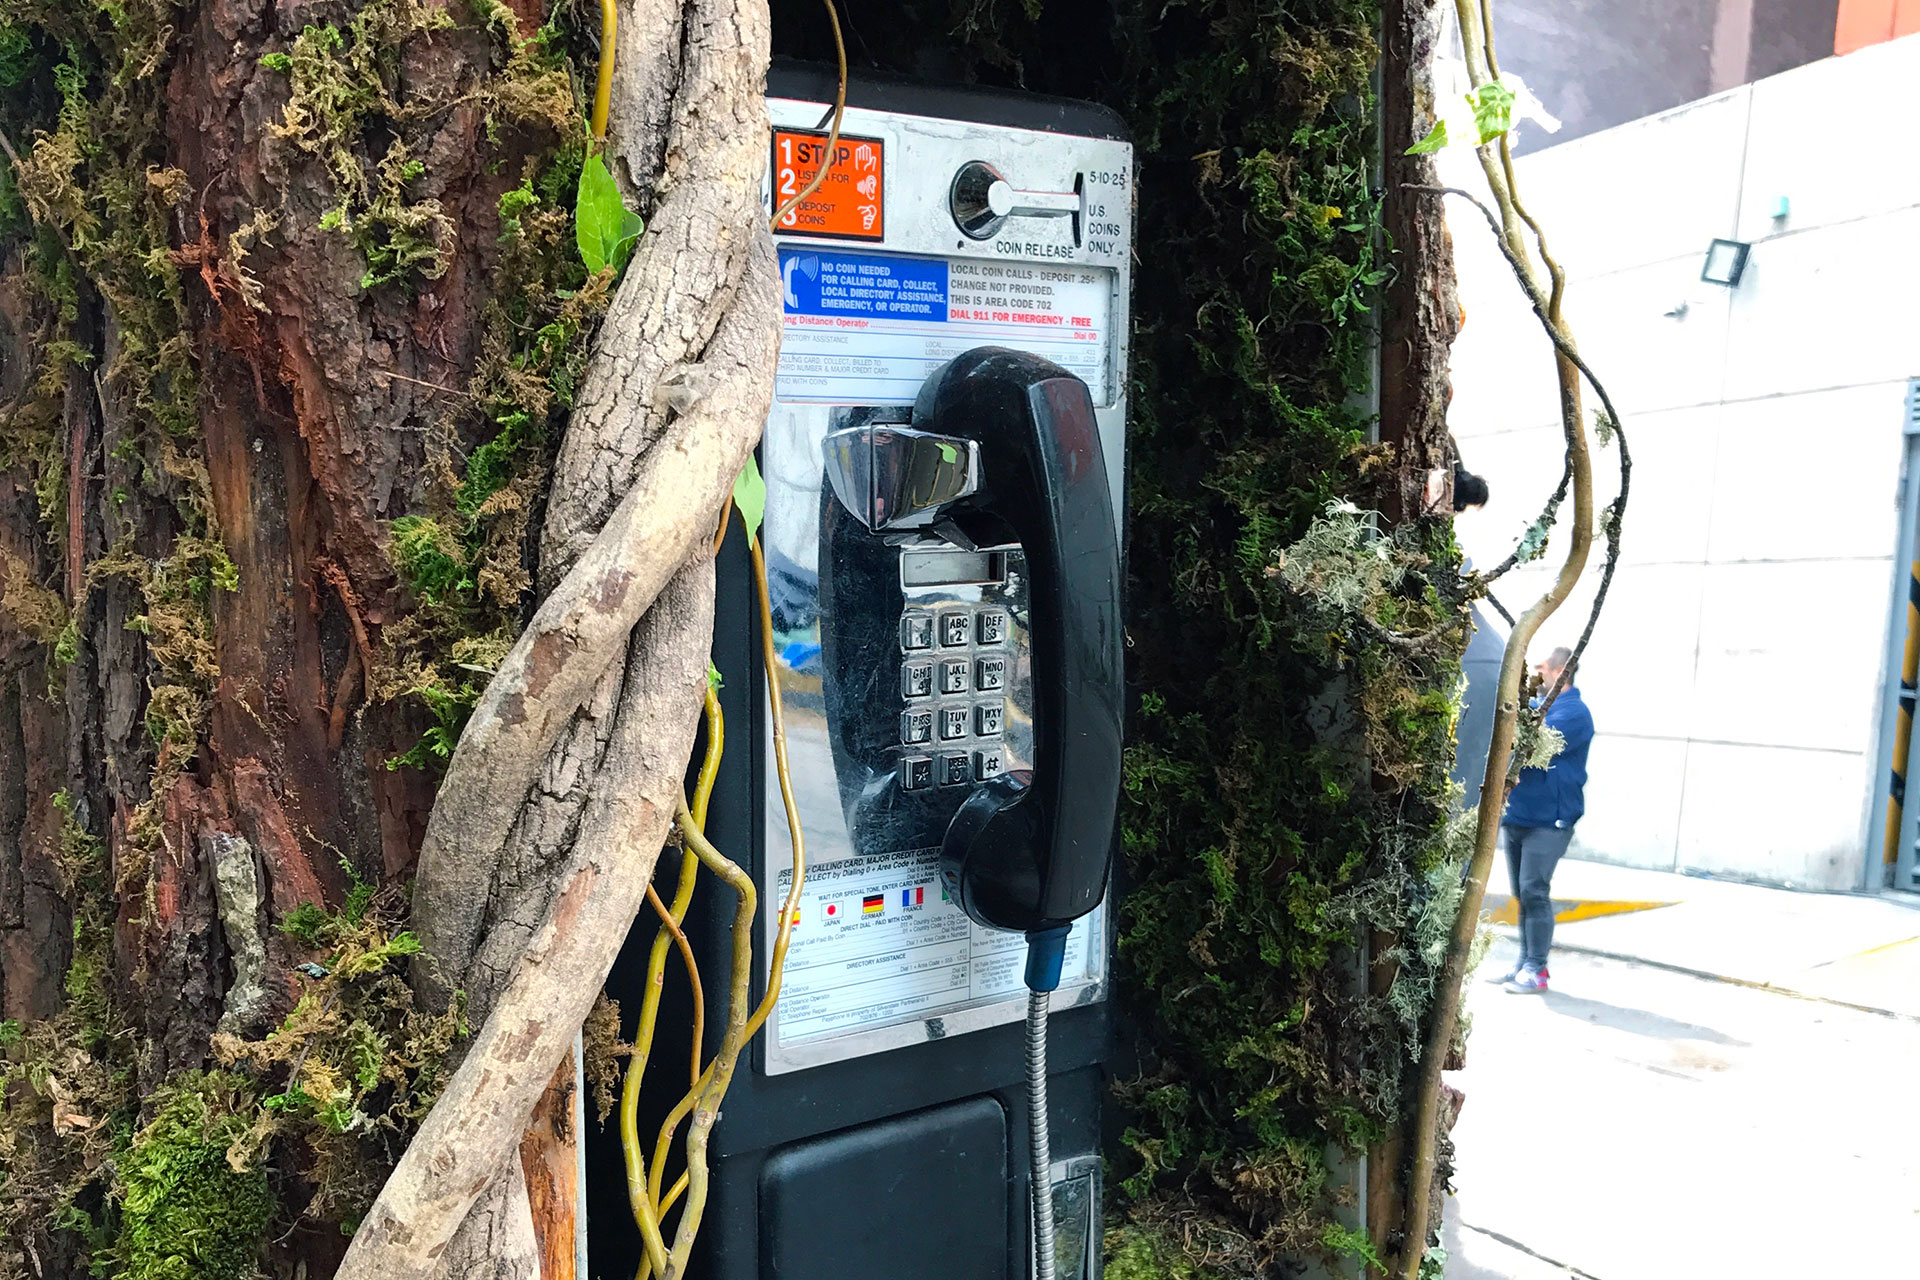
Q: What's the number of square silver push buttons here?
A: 12